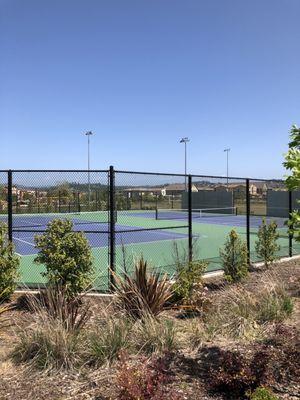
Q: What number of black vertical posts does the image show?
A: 5